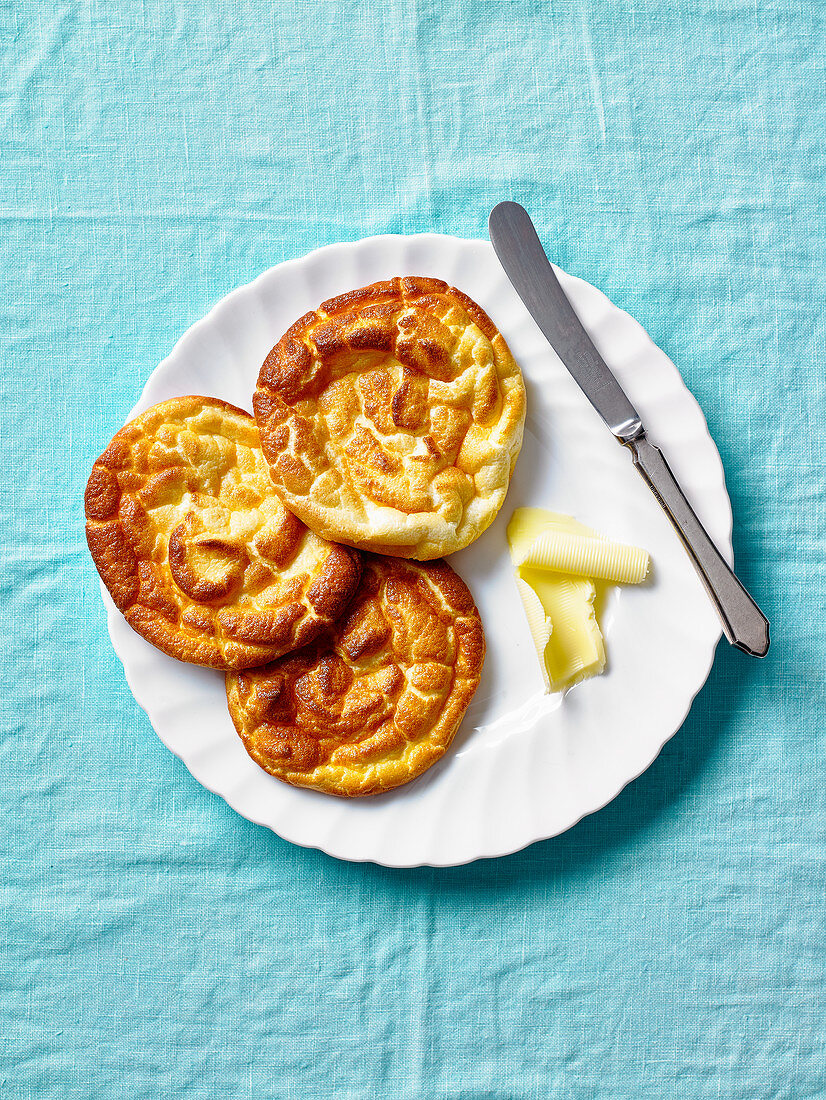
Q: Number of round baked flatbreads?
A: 3